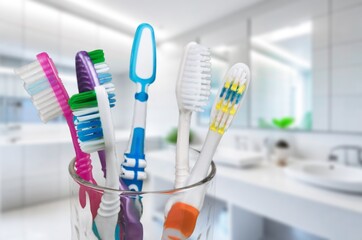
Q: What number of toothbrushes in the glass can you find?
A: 6